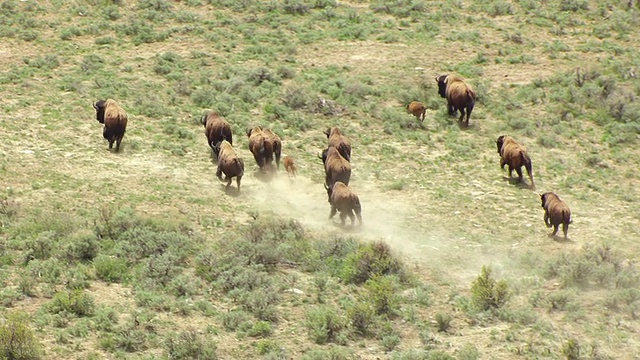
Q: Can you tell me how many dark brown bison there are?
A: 11